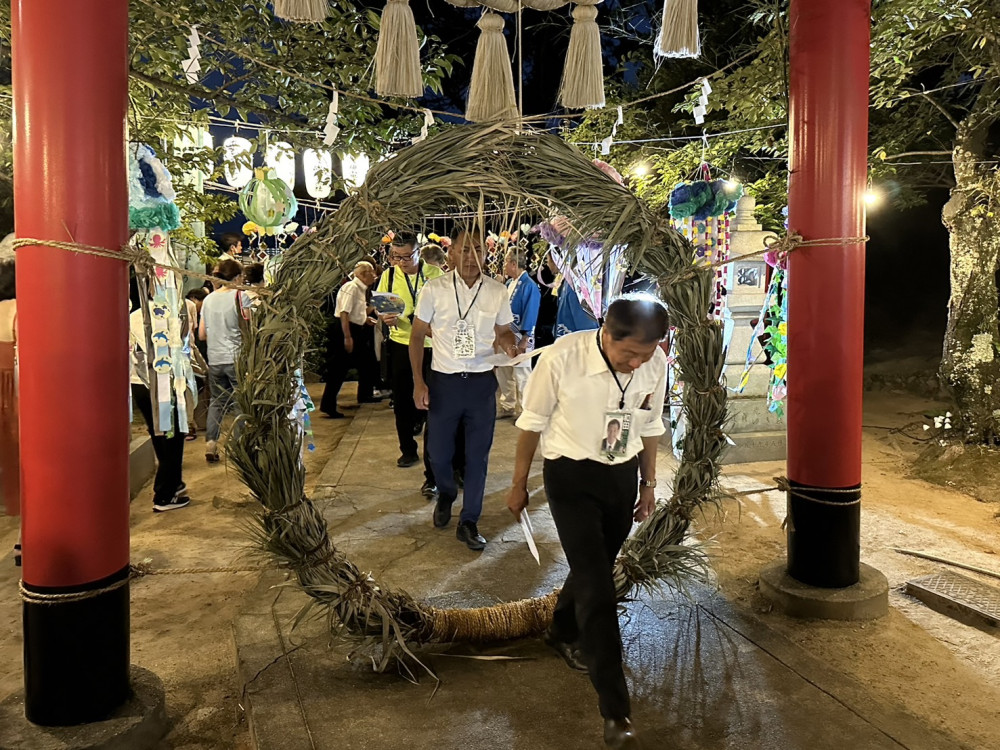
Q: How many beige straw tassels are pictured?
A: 5